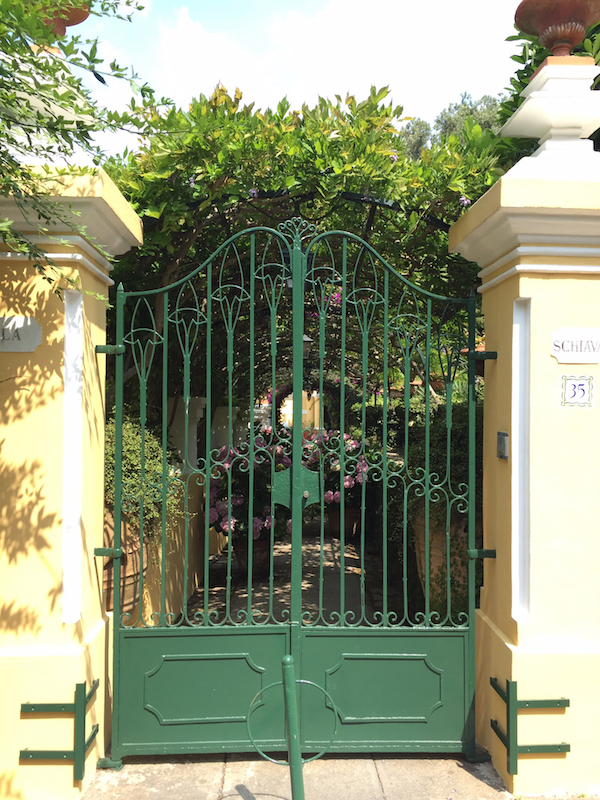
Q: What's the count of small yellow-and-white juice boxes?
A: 0